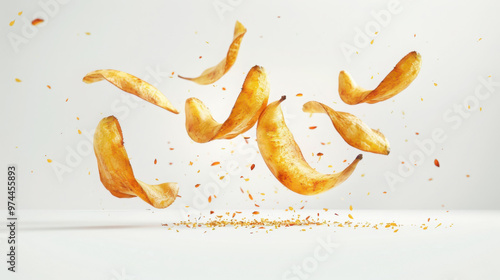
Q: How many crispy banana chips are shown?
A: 7